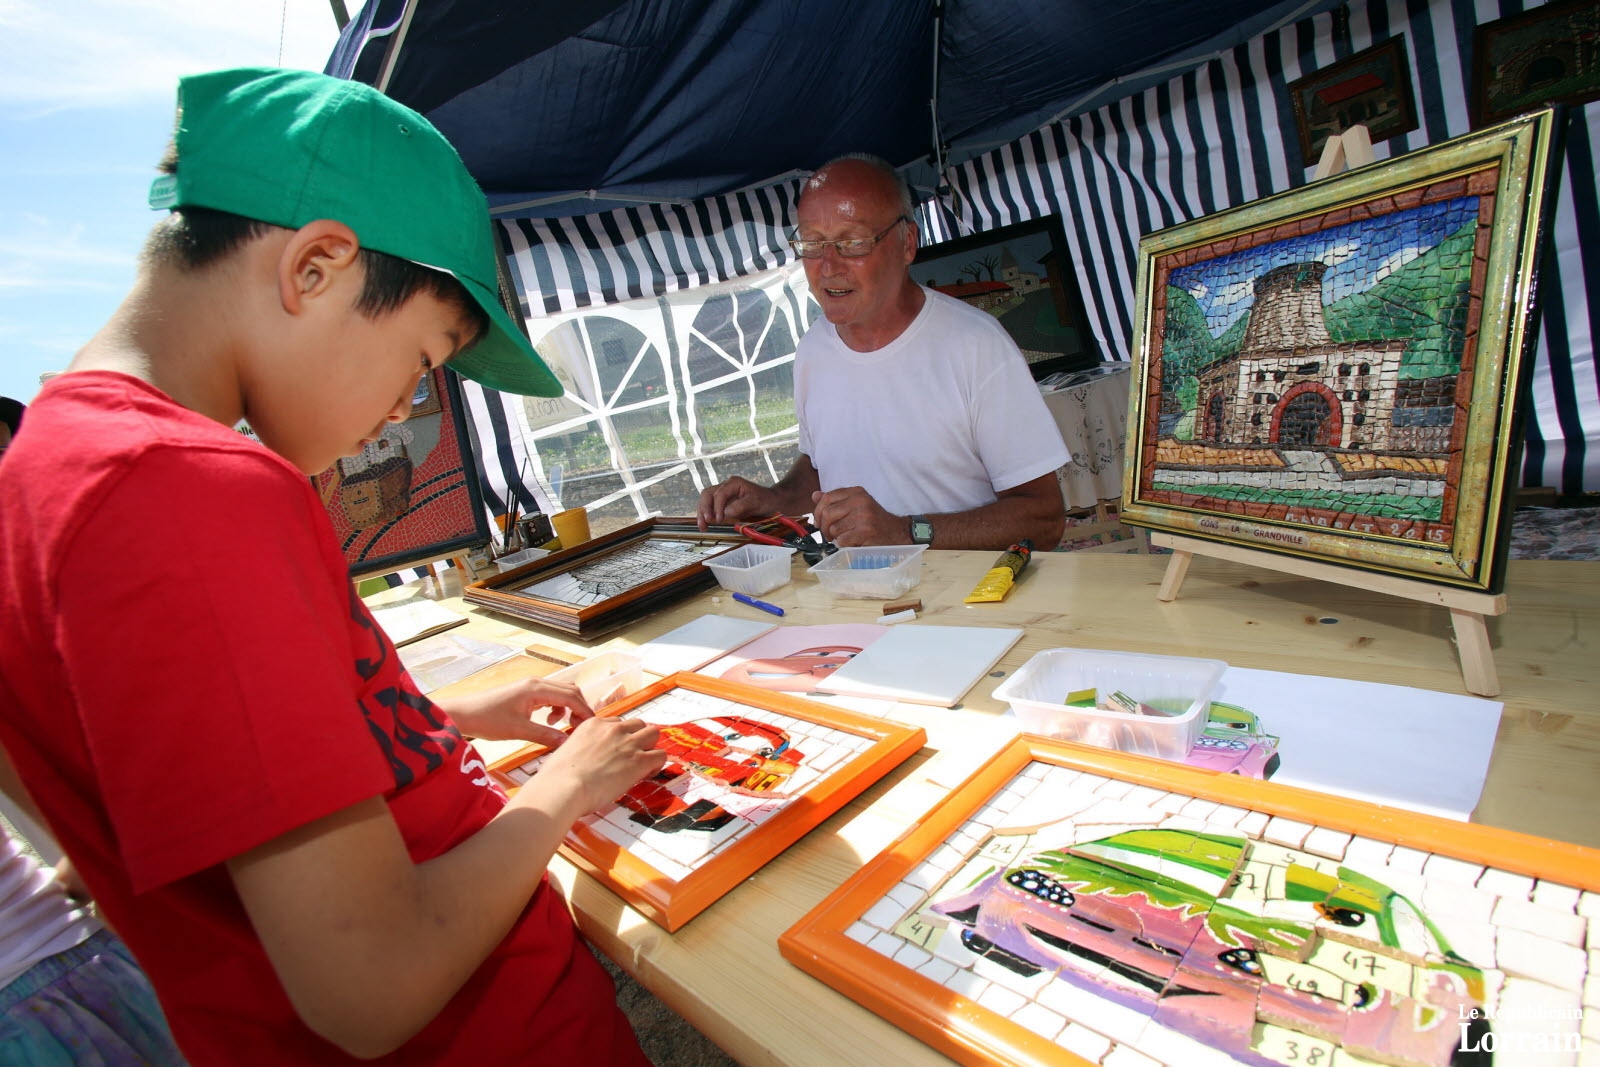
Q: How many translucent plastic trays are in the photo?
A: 5